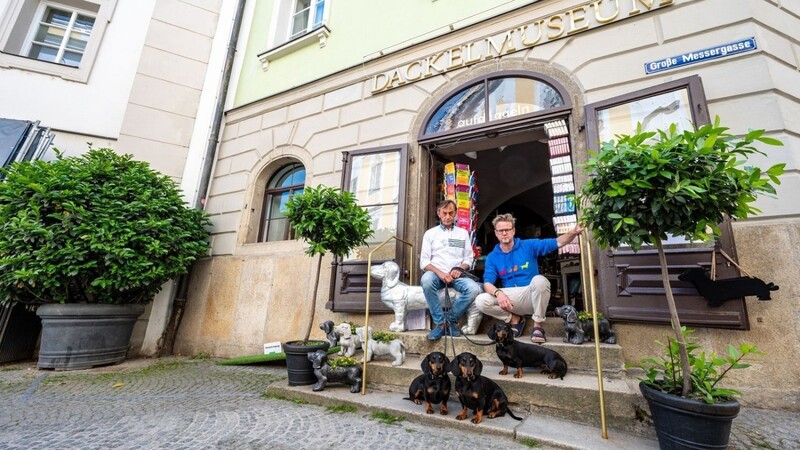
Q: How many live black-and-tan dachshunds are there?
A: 3